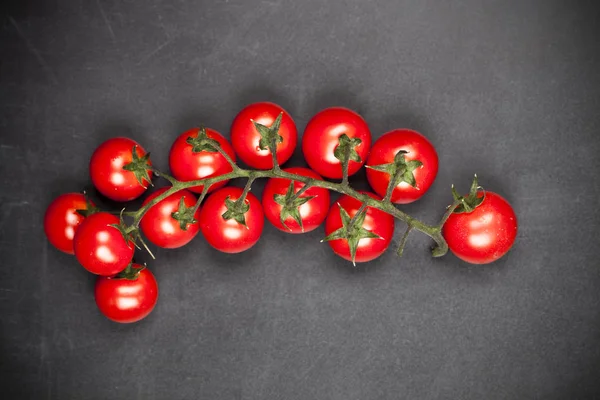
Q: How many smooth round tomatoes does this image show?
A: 13